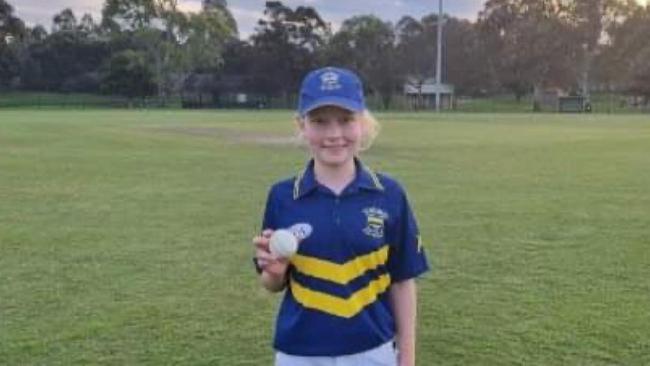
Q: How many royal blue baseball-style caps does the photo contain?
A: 1